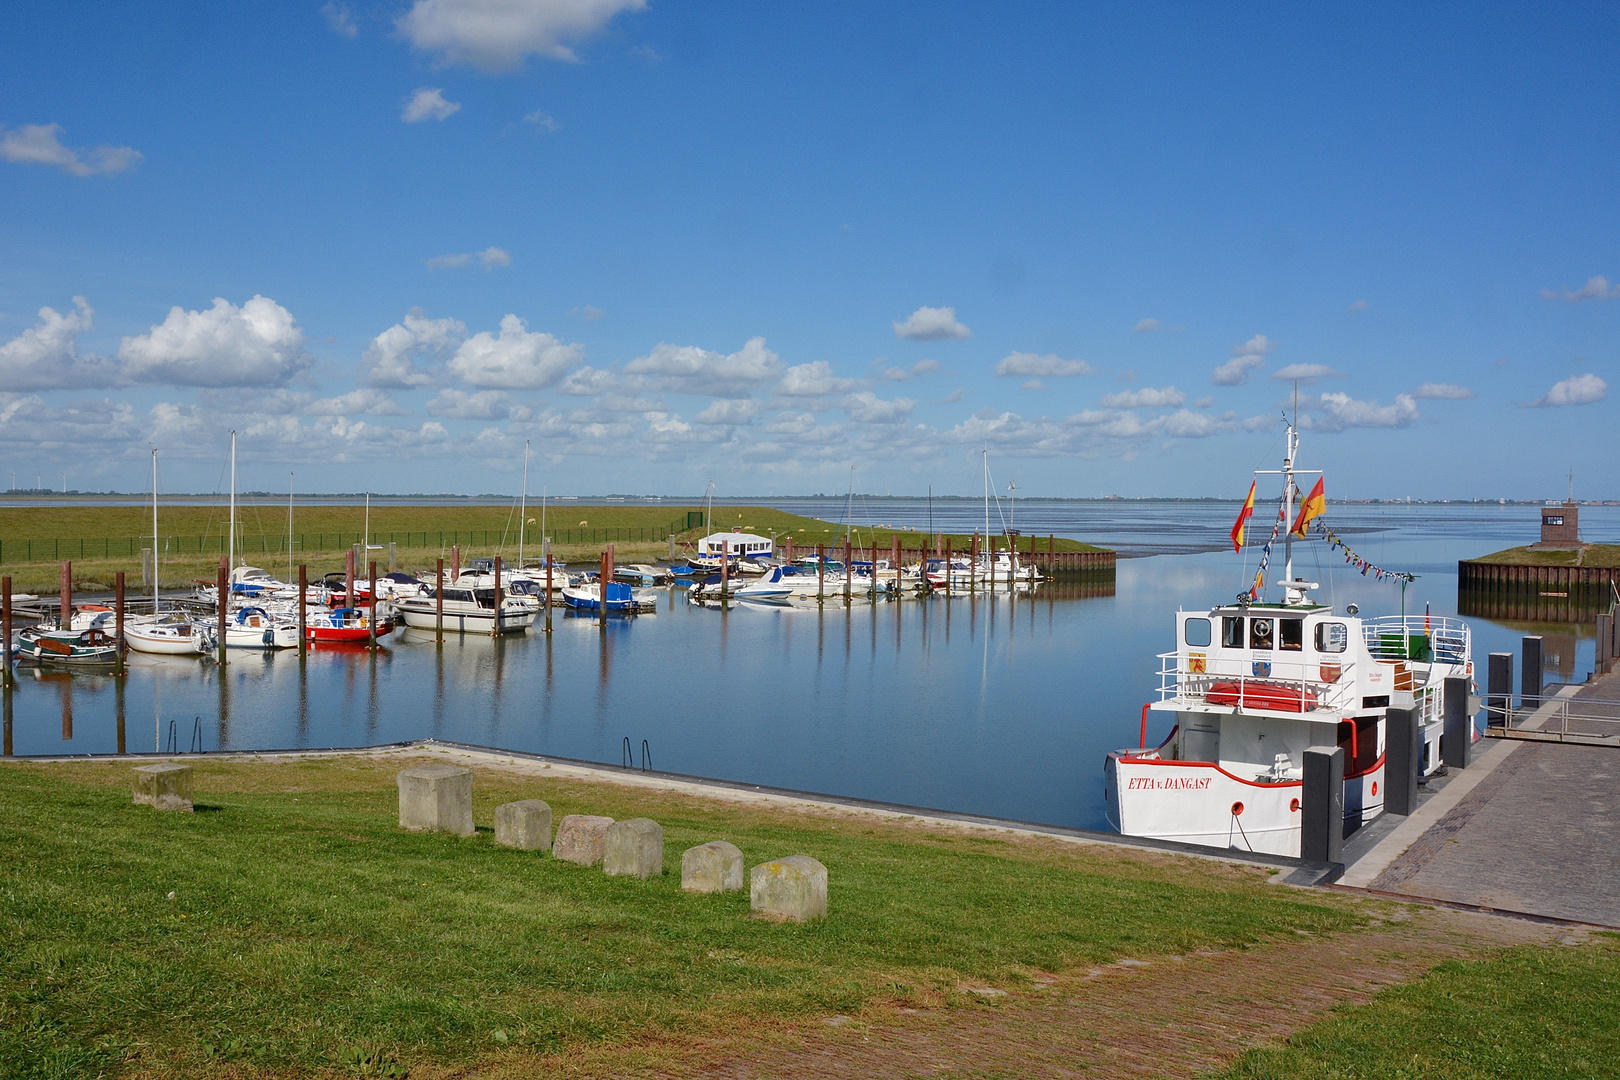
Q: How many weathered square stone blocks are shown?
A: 7